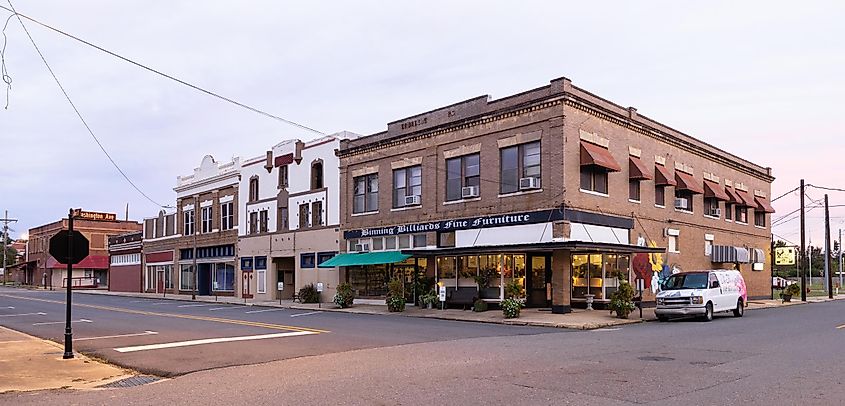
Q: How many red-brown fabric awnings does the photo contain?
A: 8